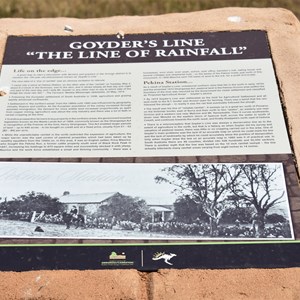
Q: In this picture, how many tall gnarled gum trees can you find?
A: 2